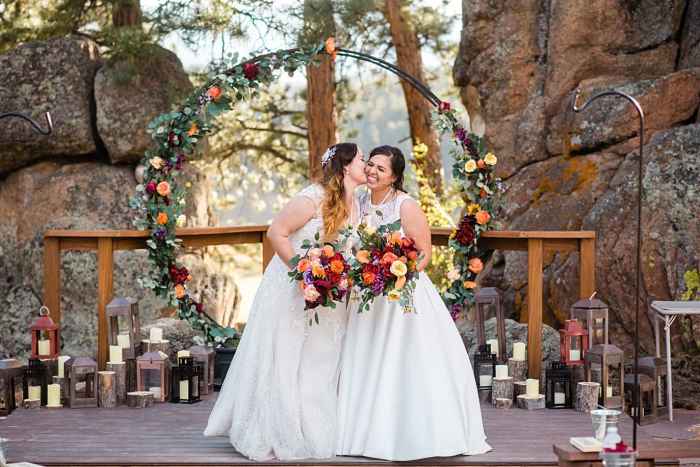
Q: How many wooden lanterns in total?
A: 10